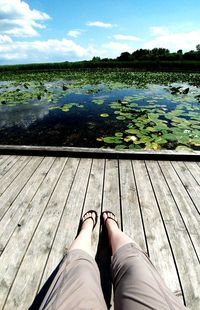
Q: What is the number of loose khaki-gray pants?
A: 1